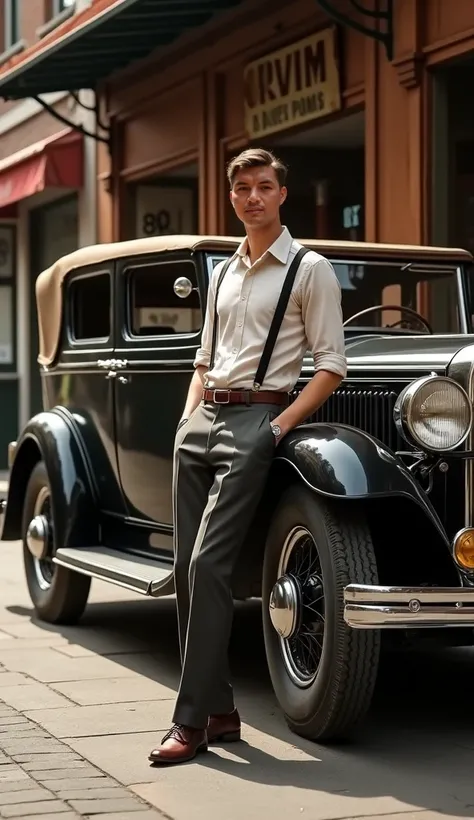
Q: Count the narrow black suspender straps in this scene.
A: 2